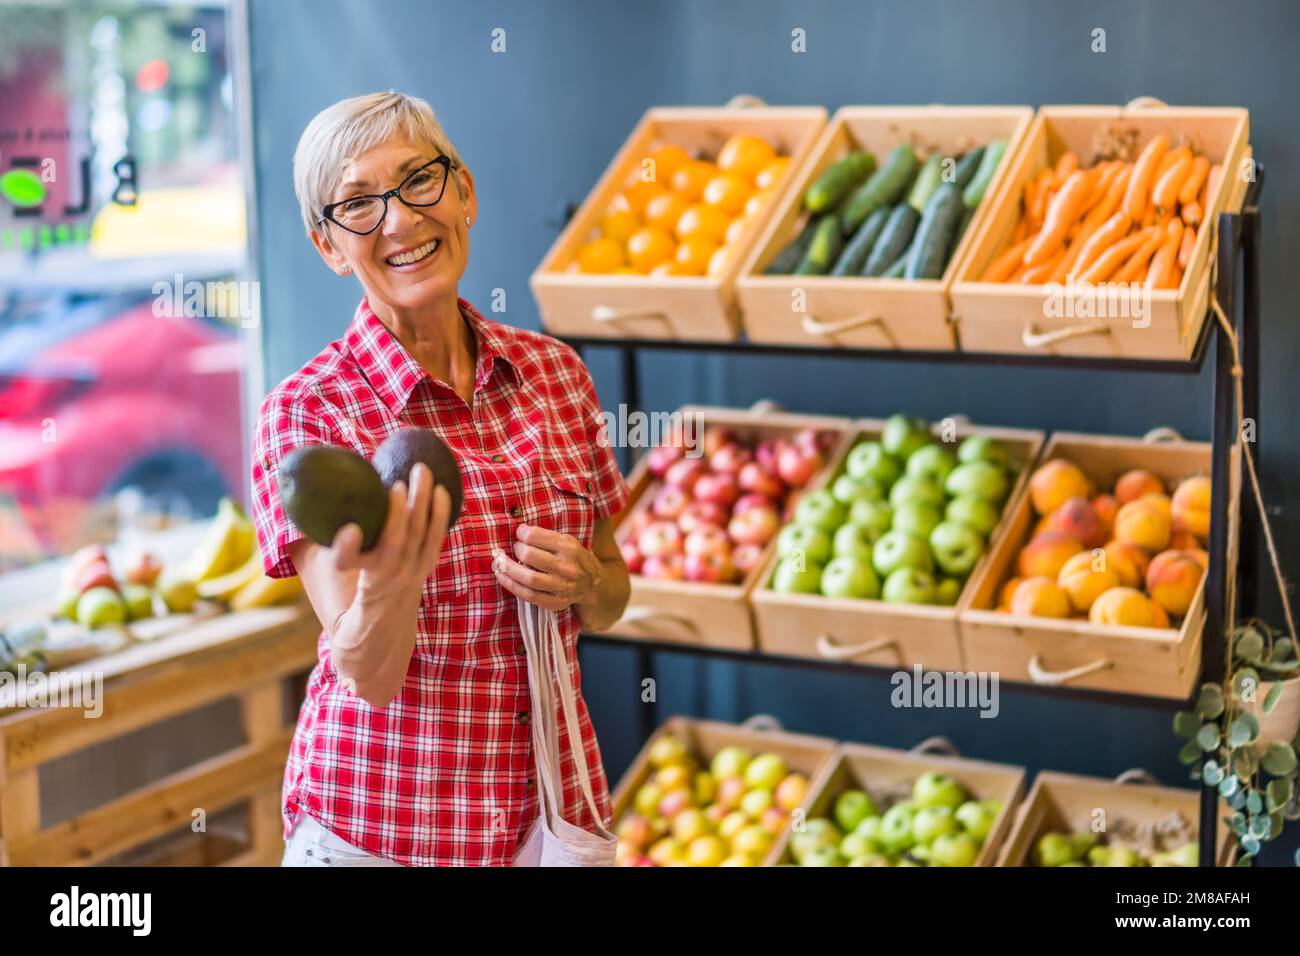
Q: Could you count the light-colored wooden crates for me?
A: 9